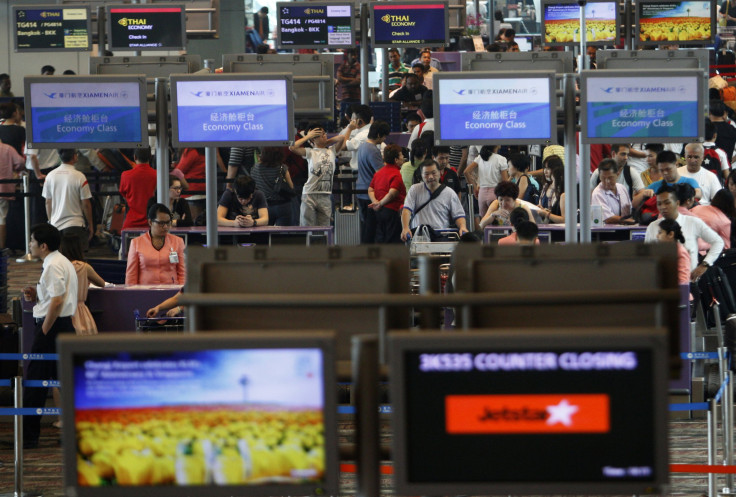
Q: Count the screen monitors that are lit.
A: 12